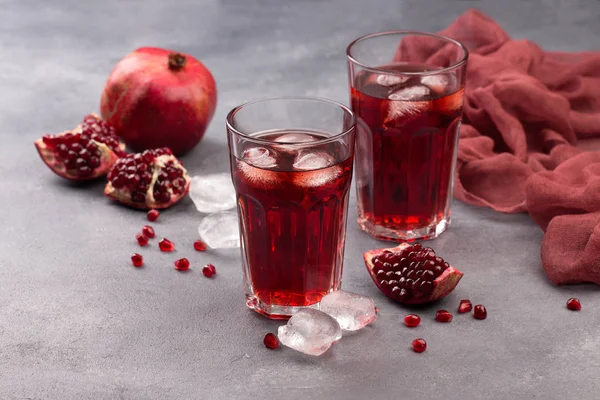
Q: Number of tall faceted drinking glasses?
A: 2